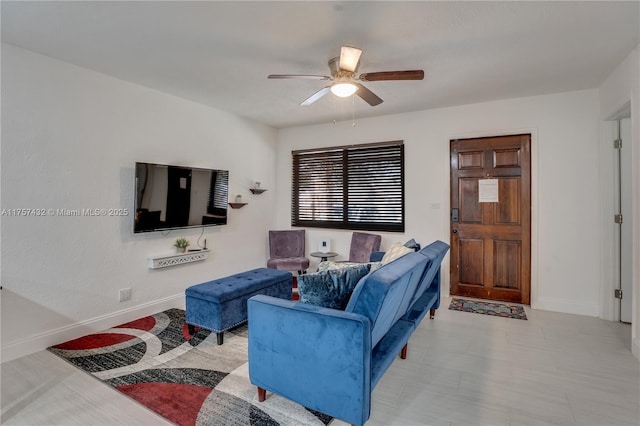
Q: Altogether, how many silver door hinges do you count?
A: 3